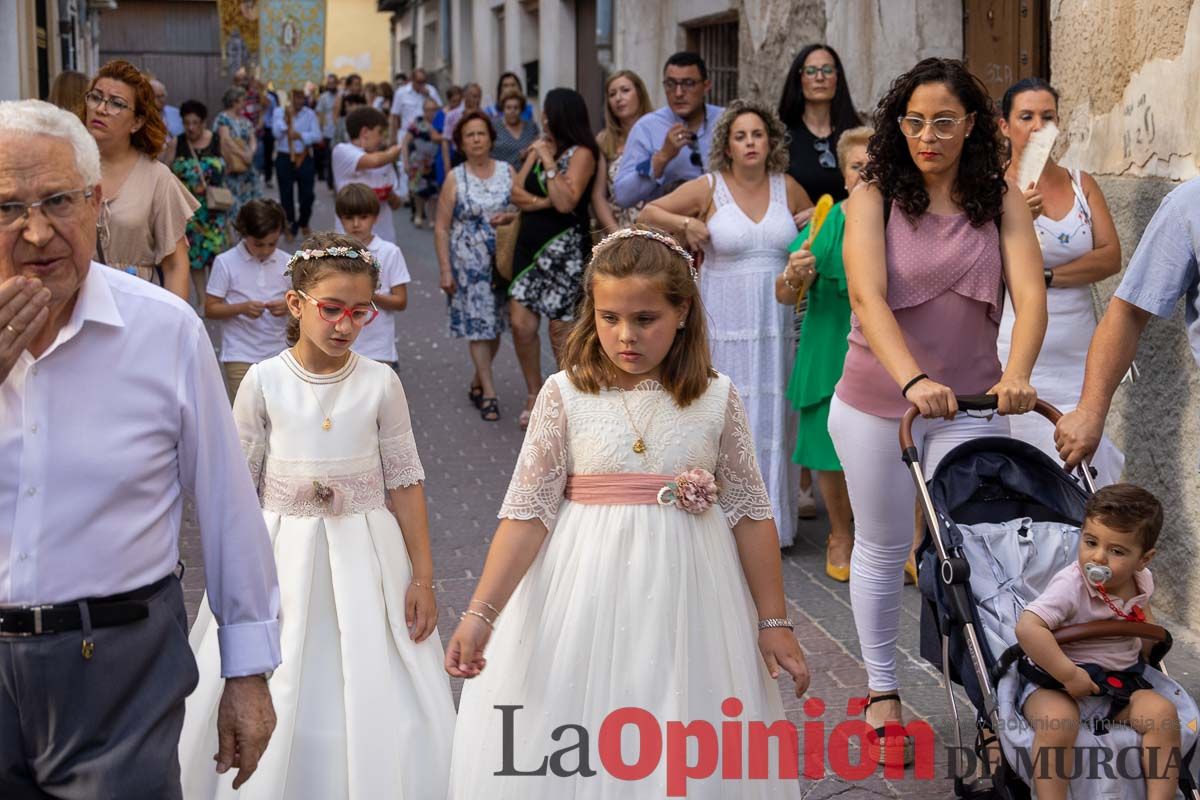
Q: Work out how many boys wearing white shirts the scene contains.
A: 3